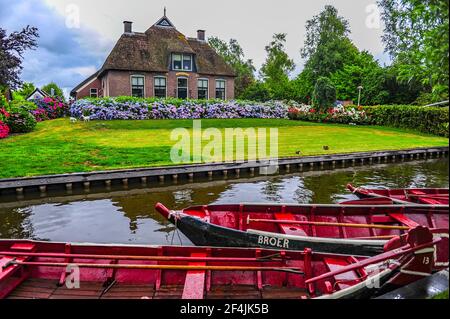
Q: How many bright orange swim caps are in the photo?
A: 0